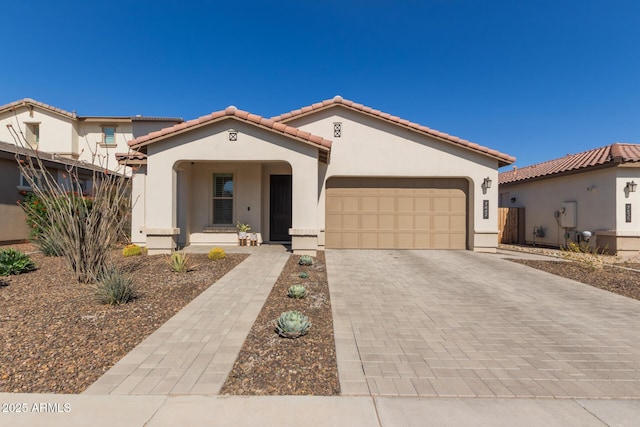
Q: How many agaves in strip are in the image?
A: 4